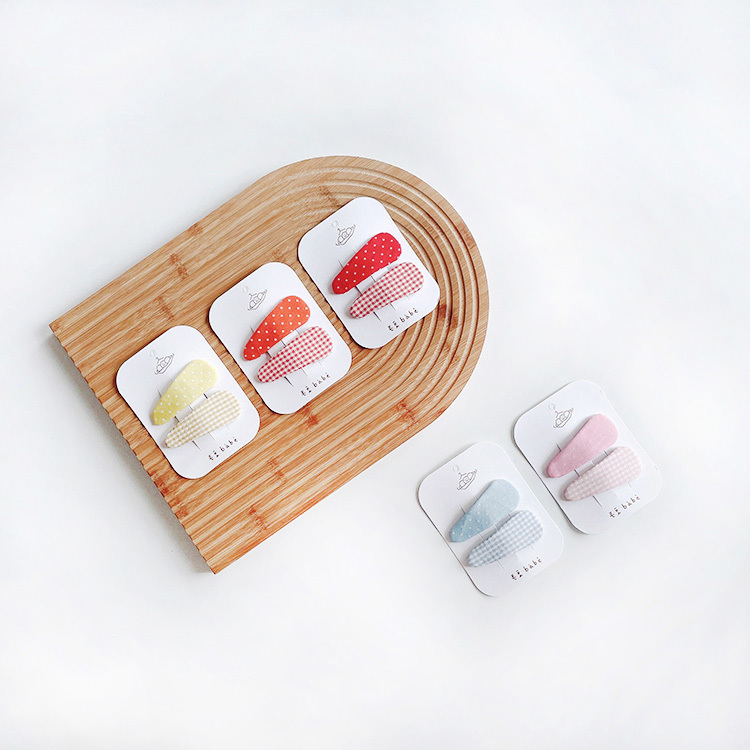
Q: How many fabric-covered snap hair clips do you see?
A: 10